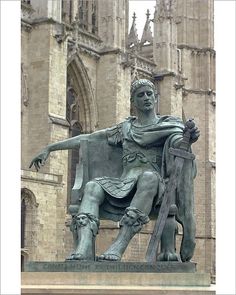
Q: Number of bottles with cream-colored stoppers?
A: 0